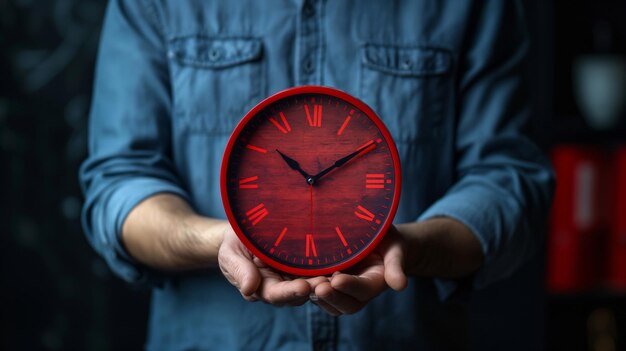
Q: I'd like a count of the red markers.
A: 12